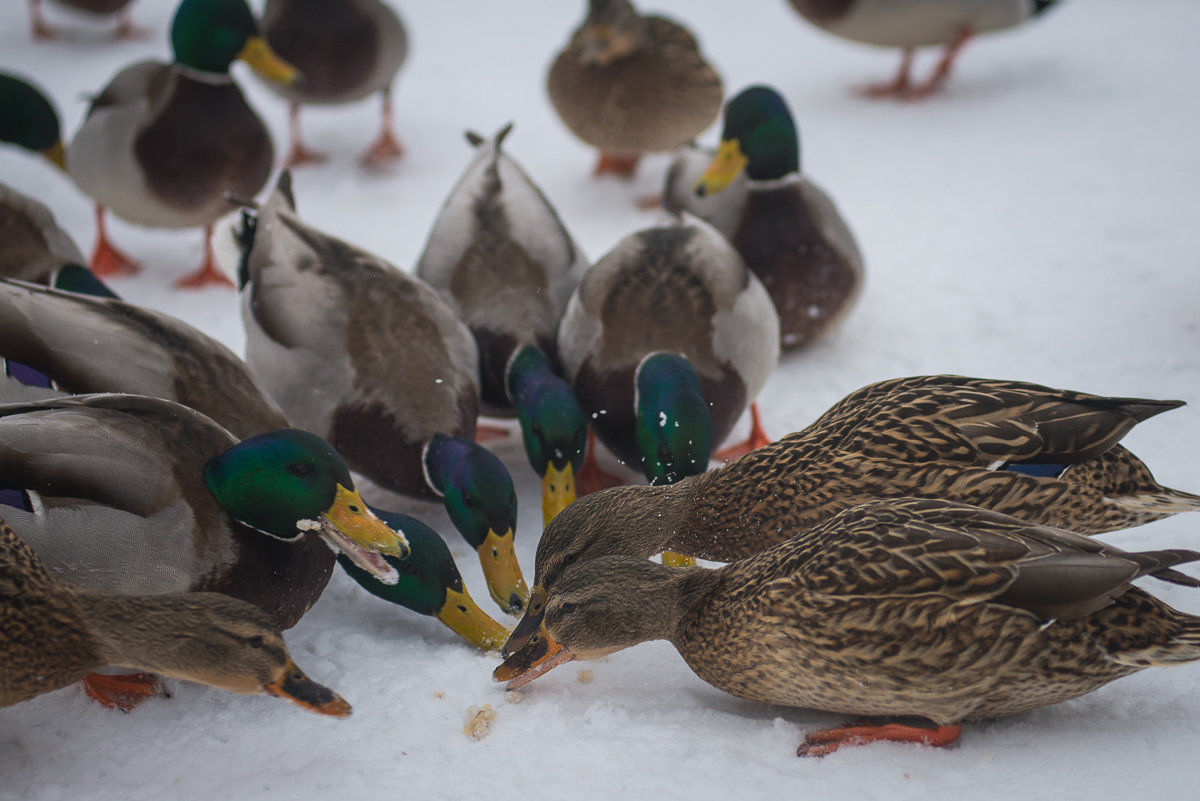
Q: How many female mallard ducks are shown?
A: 4